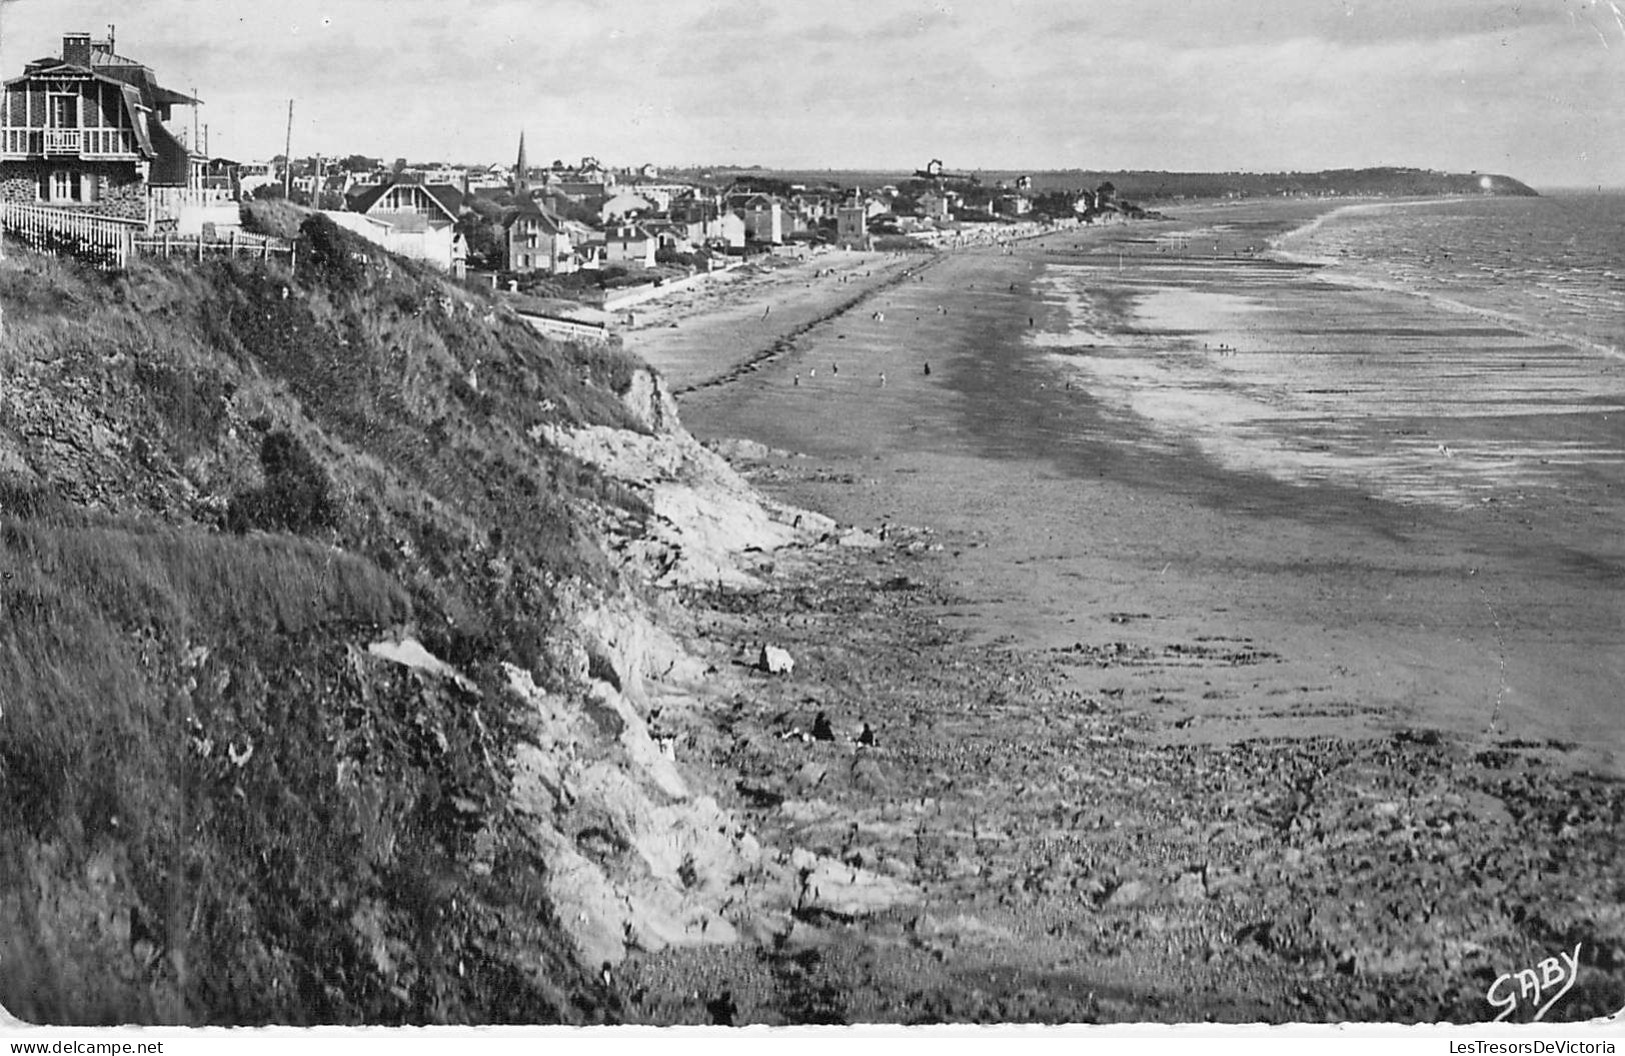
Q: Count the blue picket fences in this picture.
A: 0